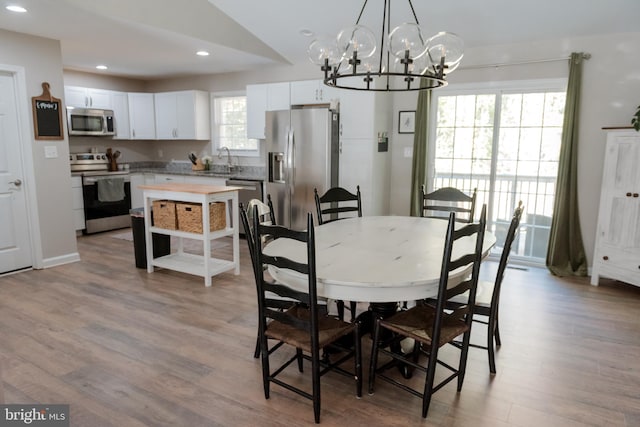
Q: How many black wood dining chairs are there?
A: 6